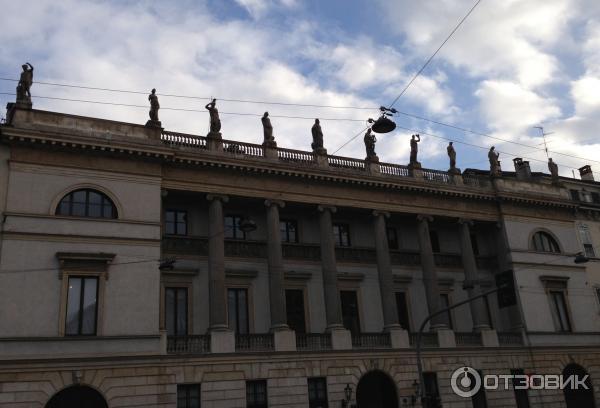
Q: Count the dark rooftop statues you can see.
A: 10